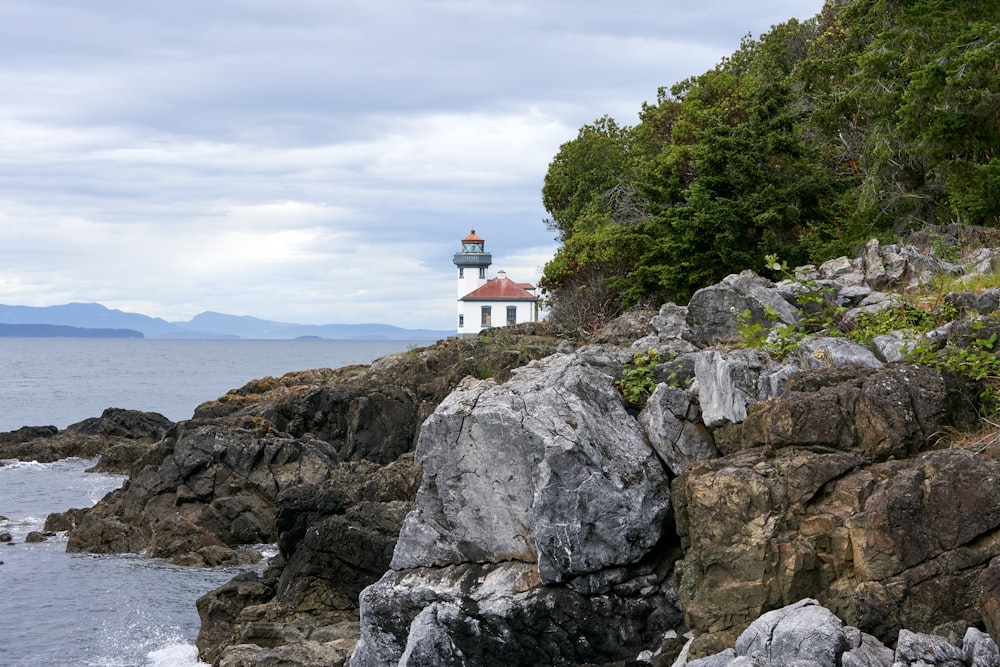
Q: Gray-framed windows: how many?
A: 5